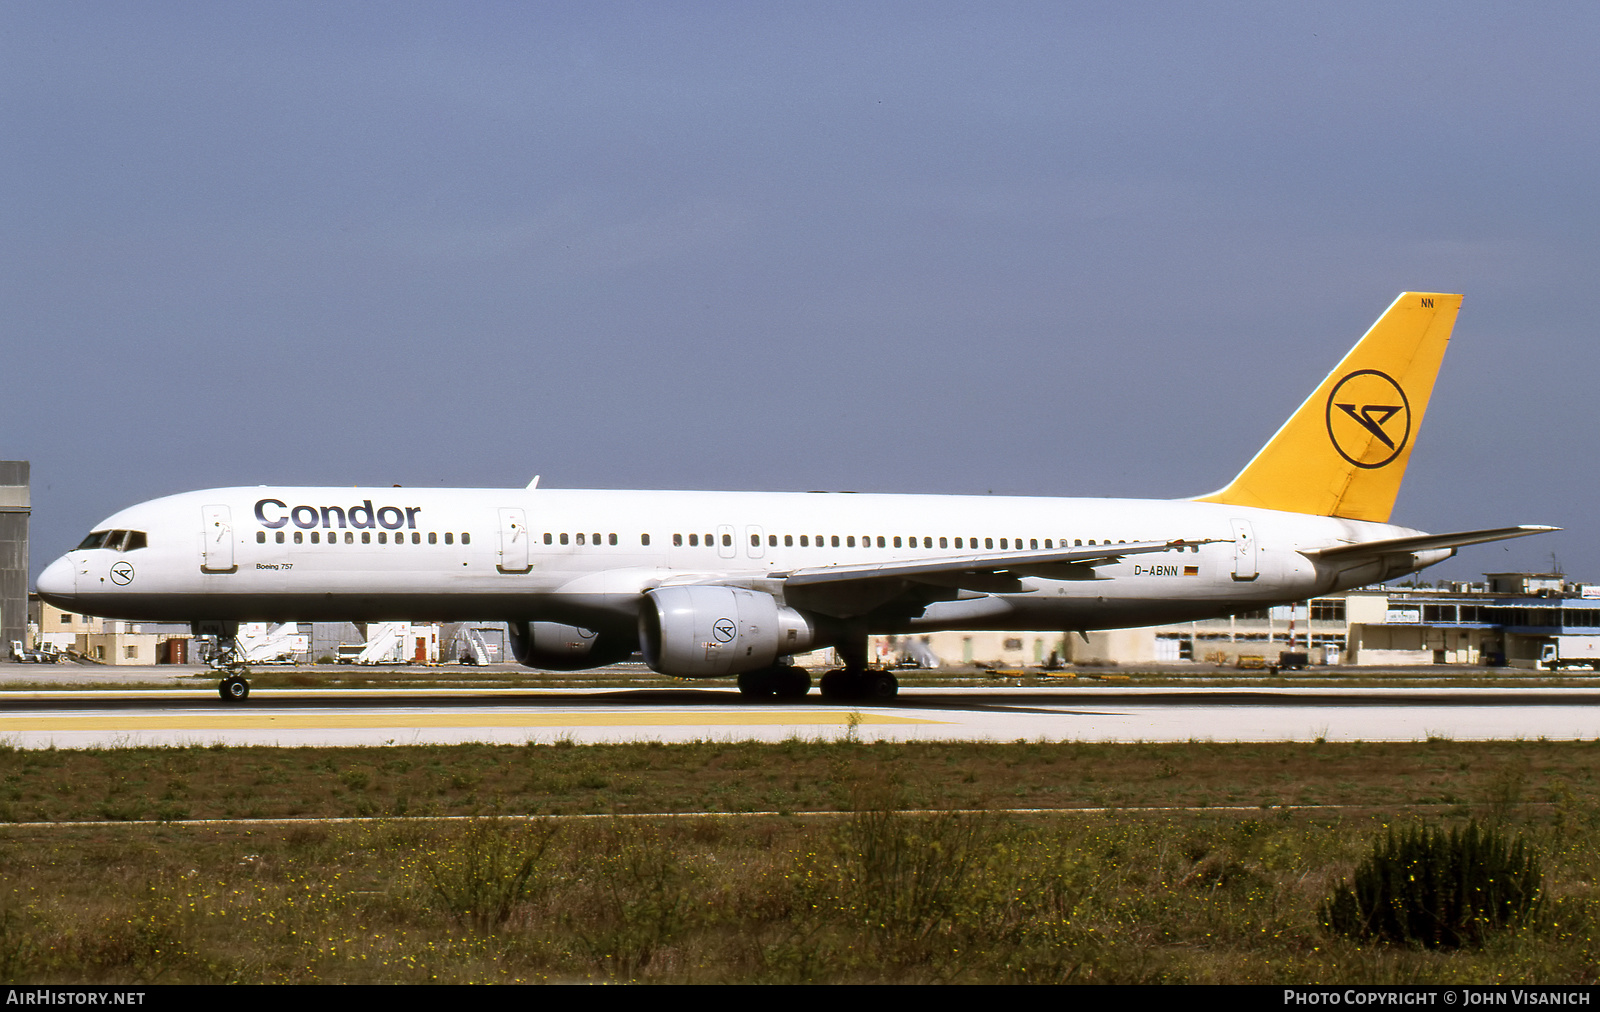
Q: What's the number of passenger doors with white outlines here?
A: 3